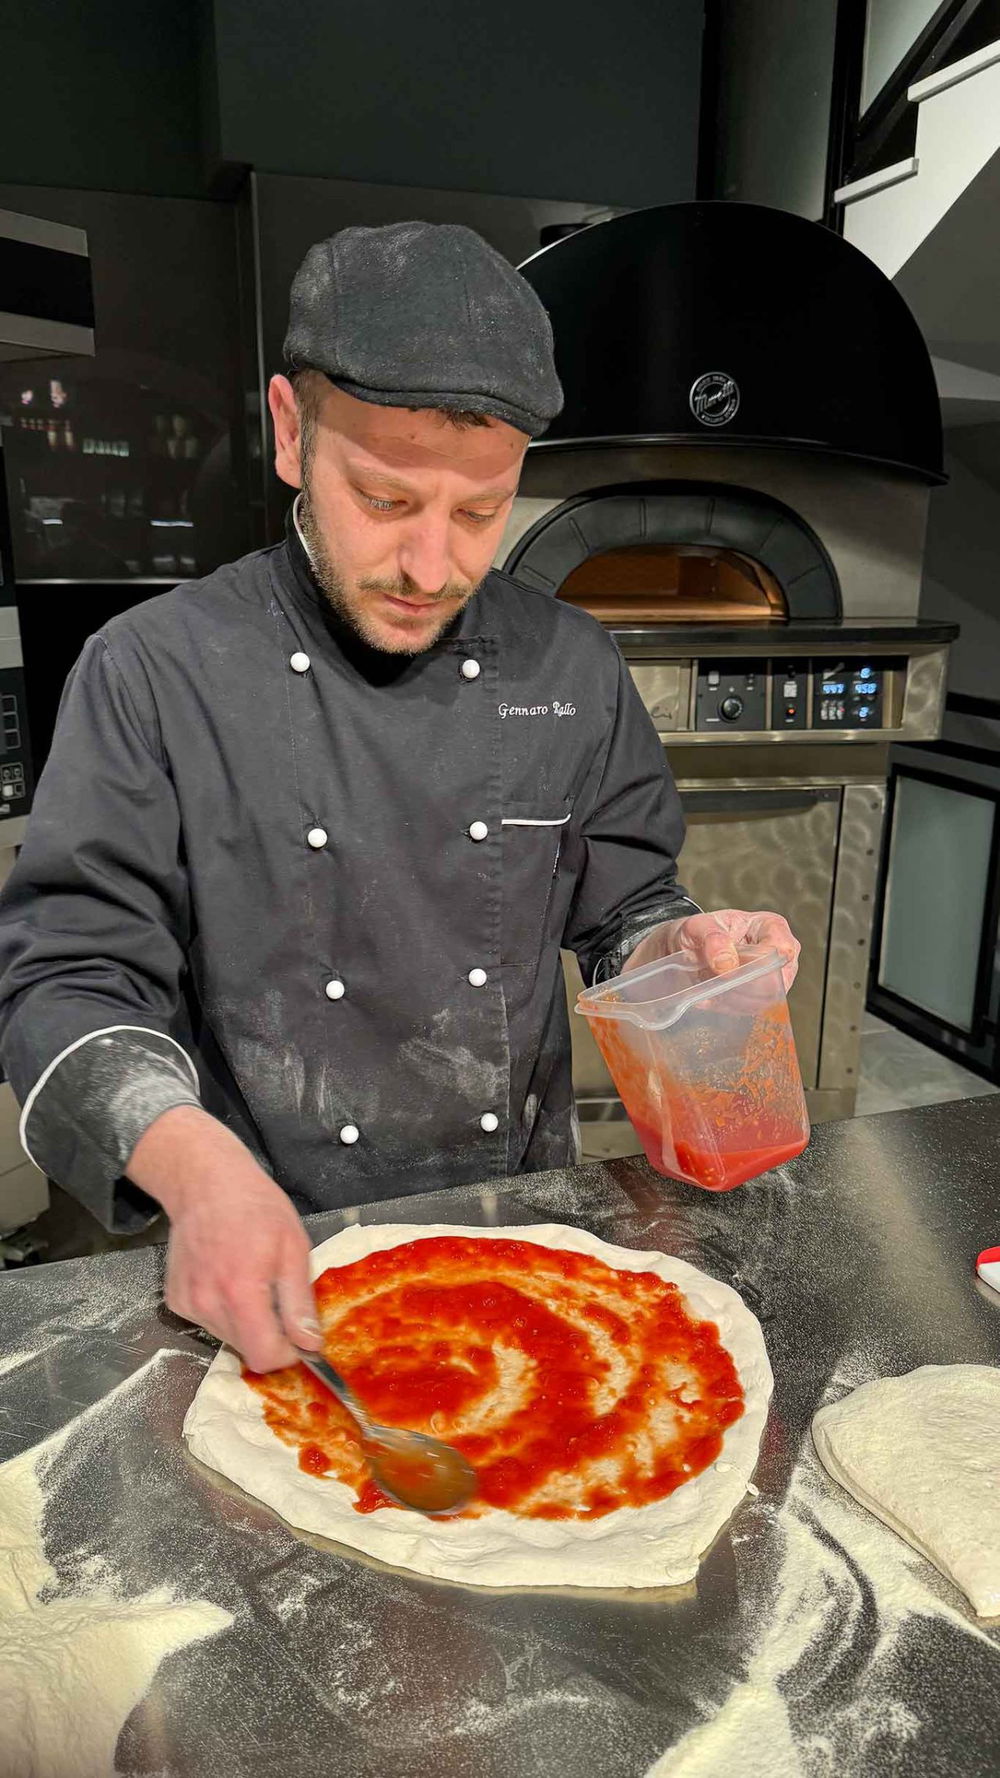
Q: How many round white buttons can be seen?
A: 8